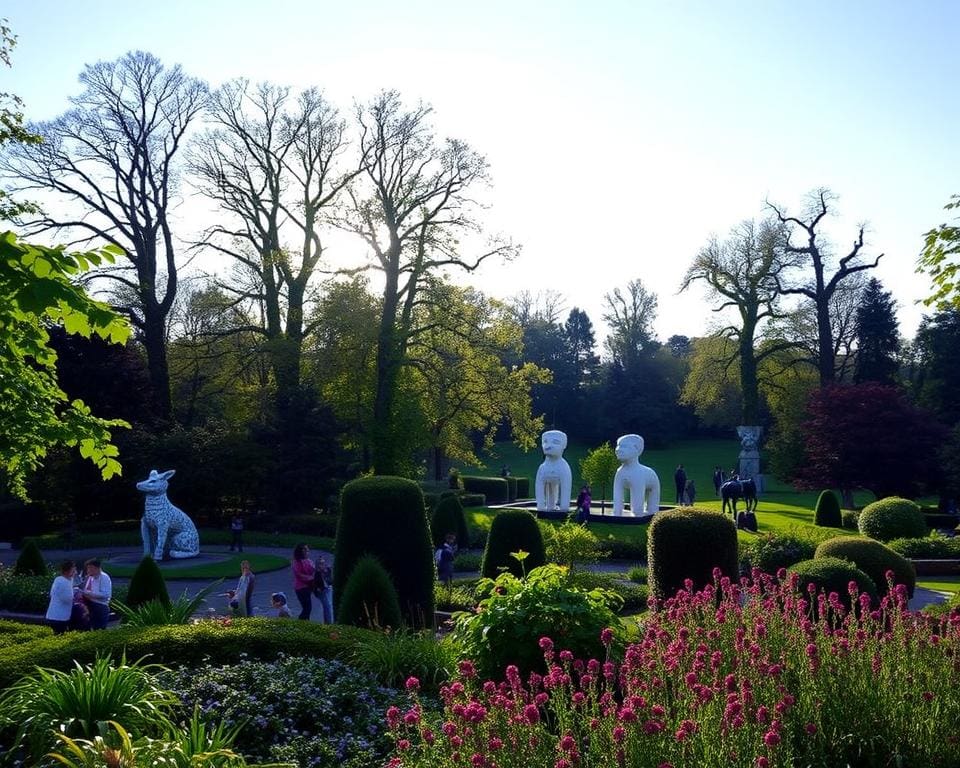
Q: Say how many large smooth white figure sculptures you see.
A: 2